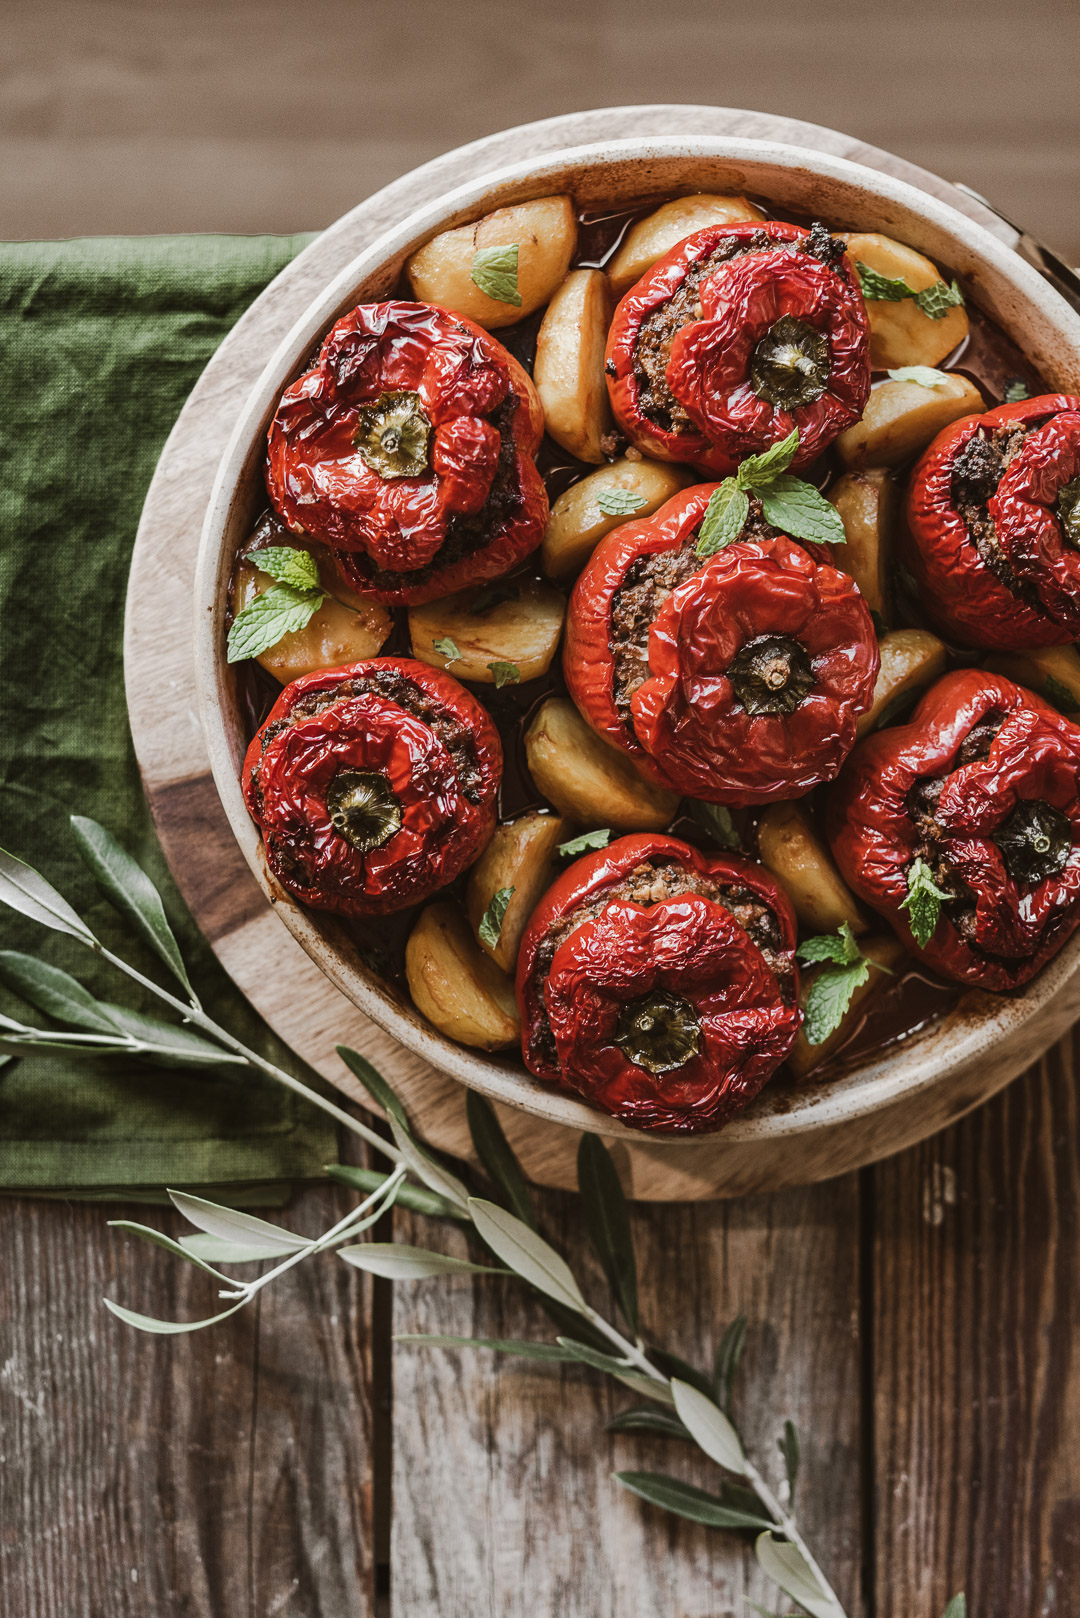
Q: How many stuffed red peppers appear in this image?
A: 7